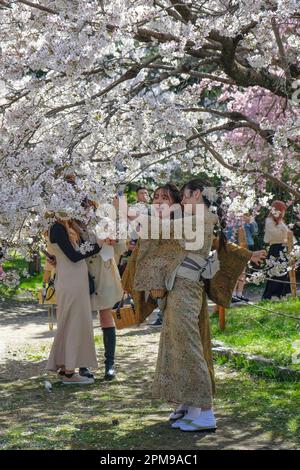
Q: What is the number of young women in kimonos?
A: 2